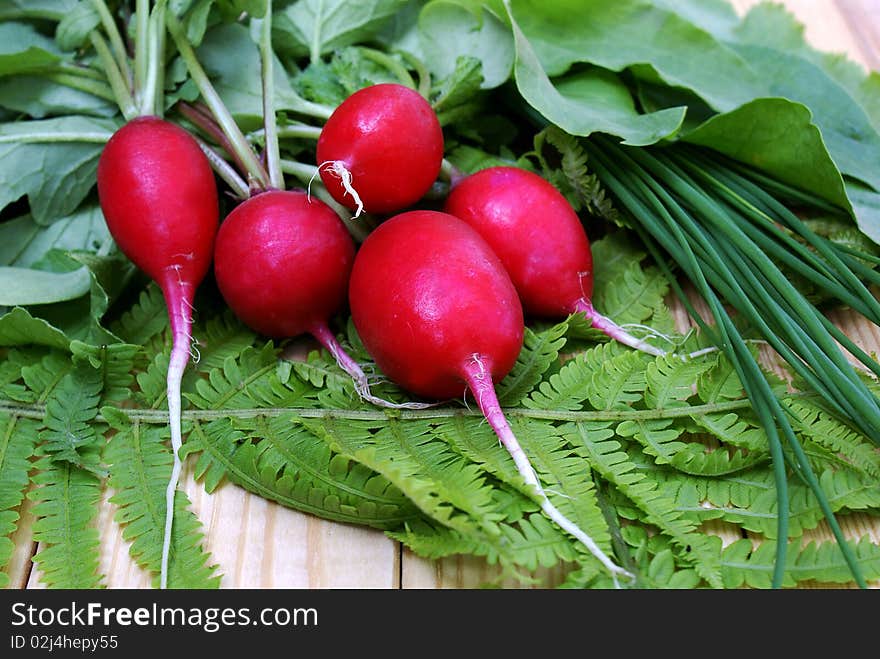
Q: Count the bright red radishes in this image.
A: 5